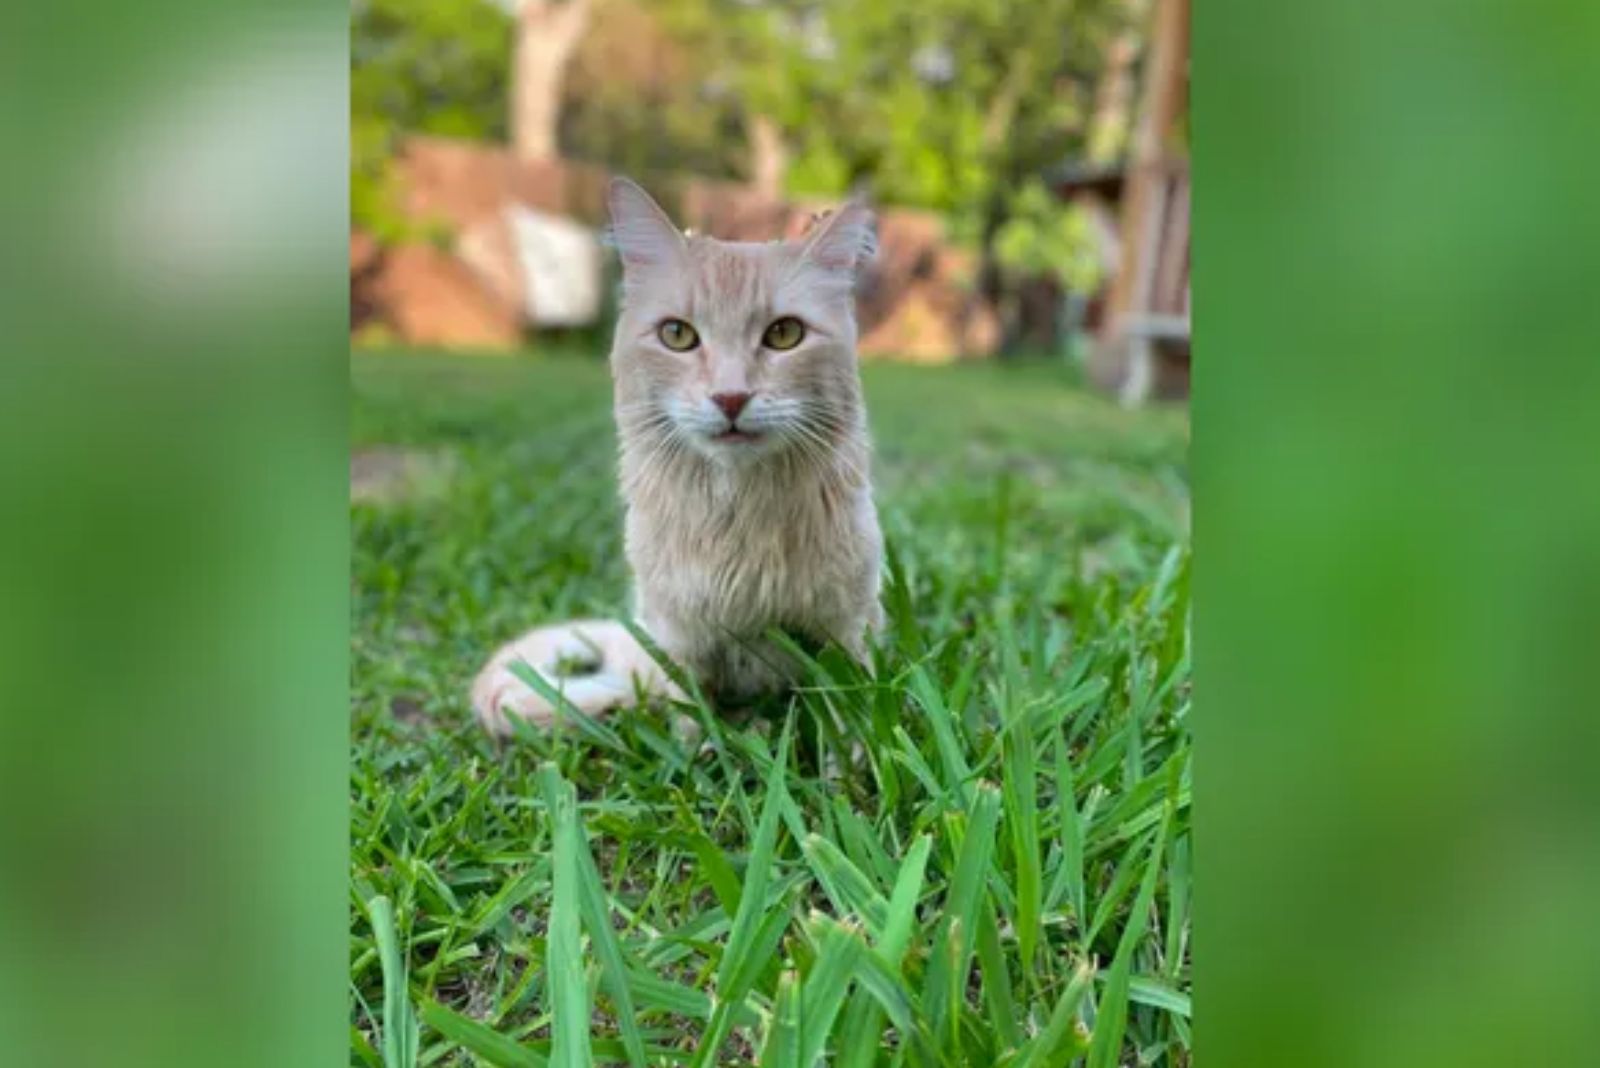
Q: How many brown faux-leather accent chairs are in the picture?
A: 0